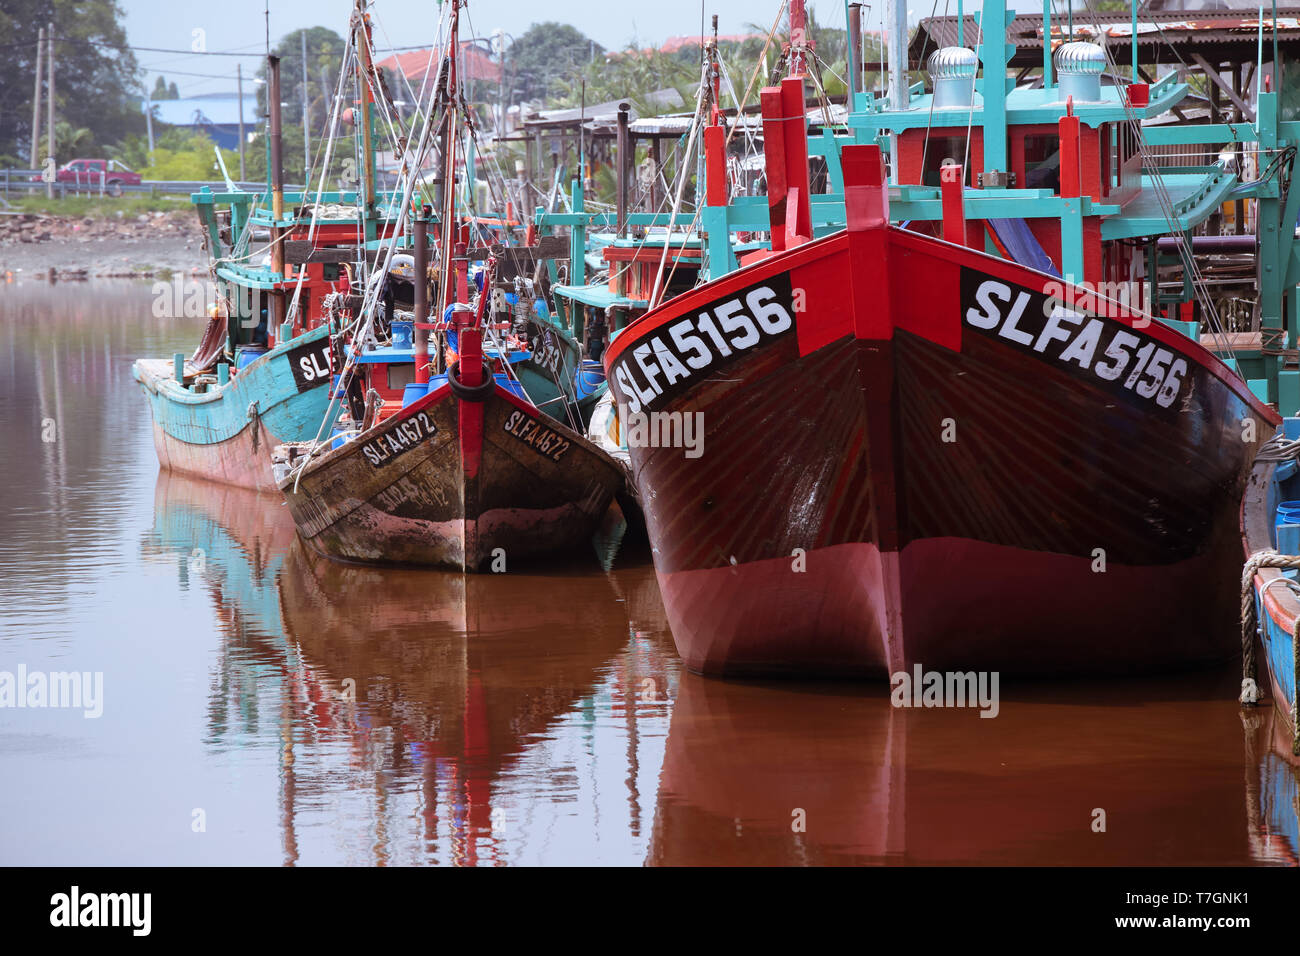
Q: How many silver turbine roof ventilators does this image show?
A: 2